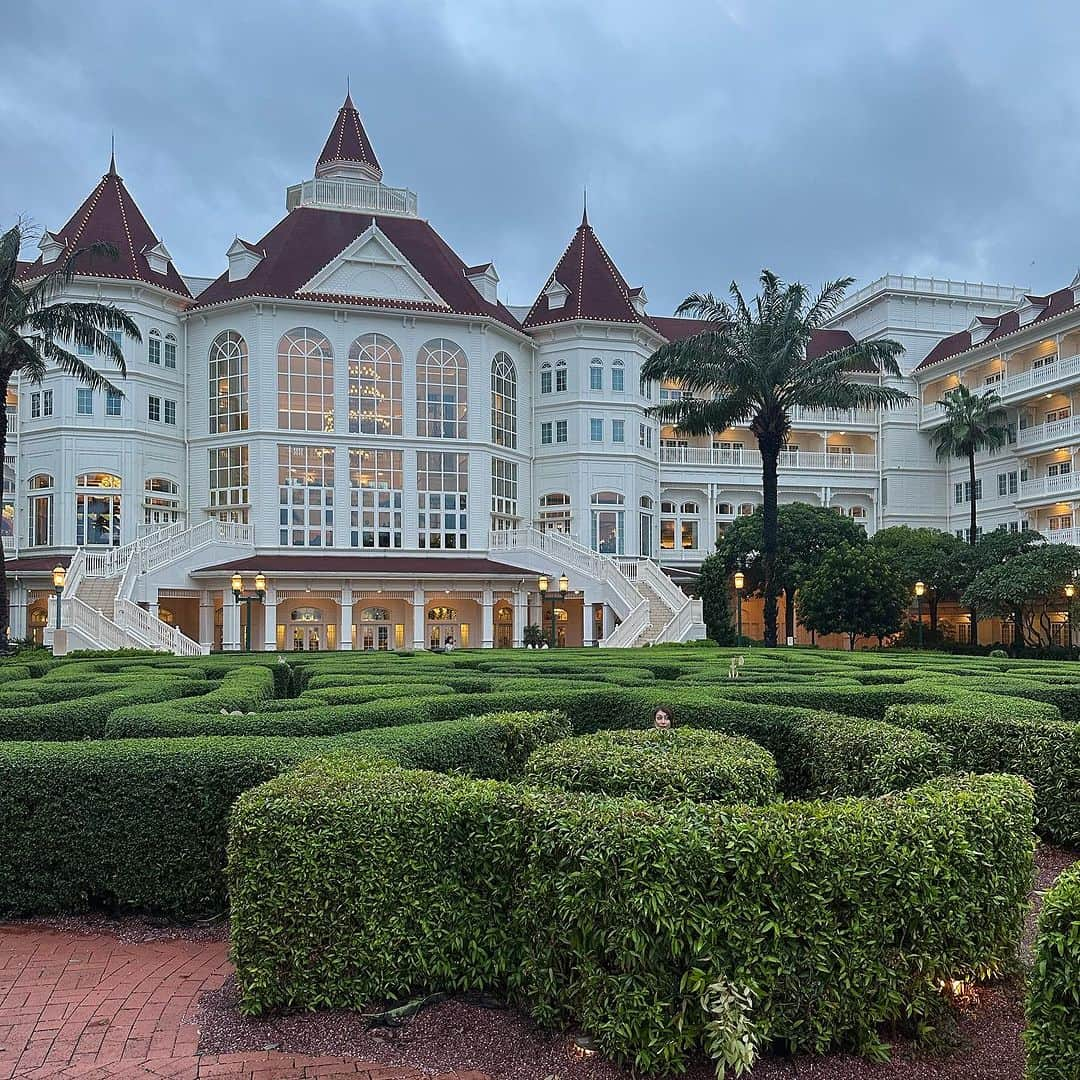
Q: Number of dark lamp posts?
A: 6